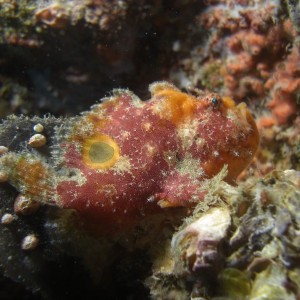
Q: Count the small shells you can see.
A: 7